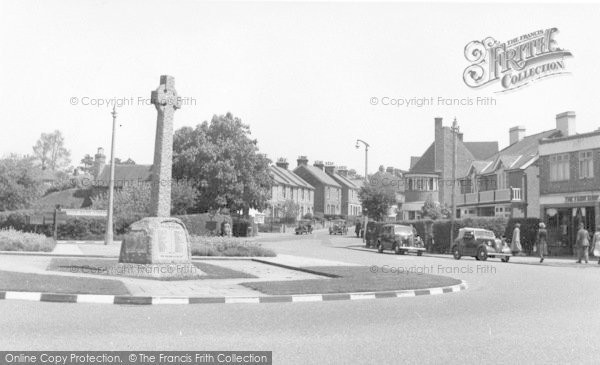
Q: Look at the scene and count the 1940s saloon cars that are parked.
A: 2